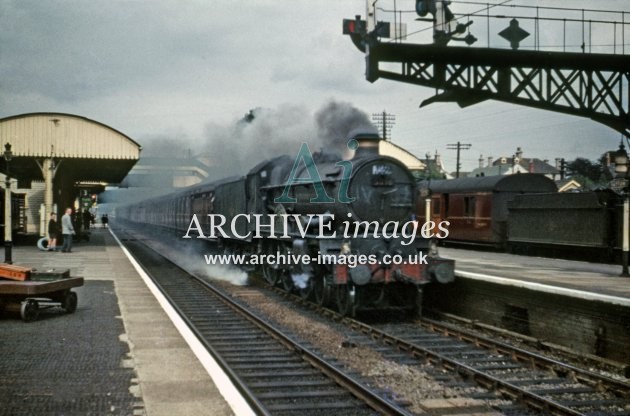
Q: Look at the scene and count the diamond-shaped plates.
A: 1